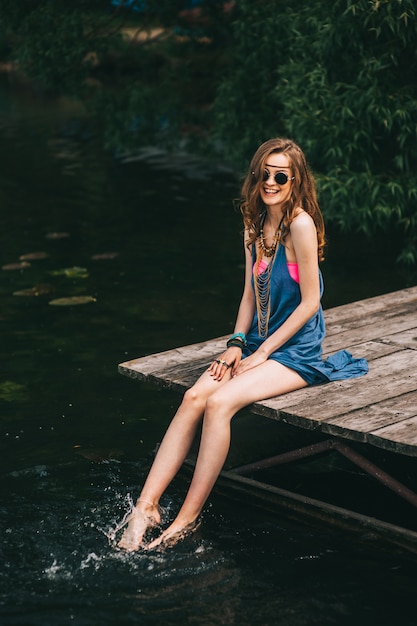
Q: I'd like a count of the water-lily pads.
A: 7